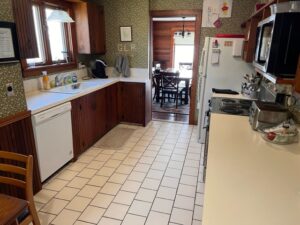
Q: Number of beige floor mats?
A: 1